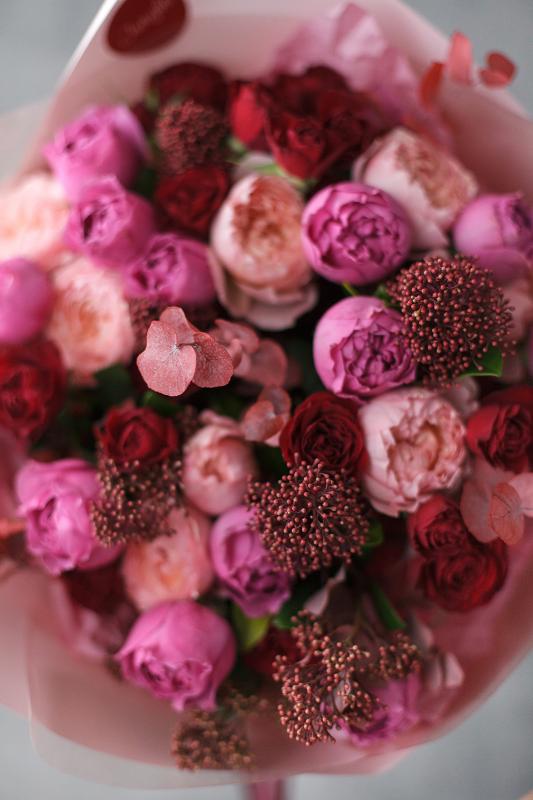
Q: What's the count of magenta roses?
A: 11